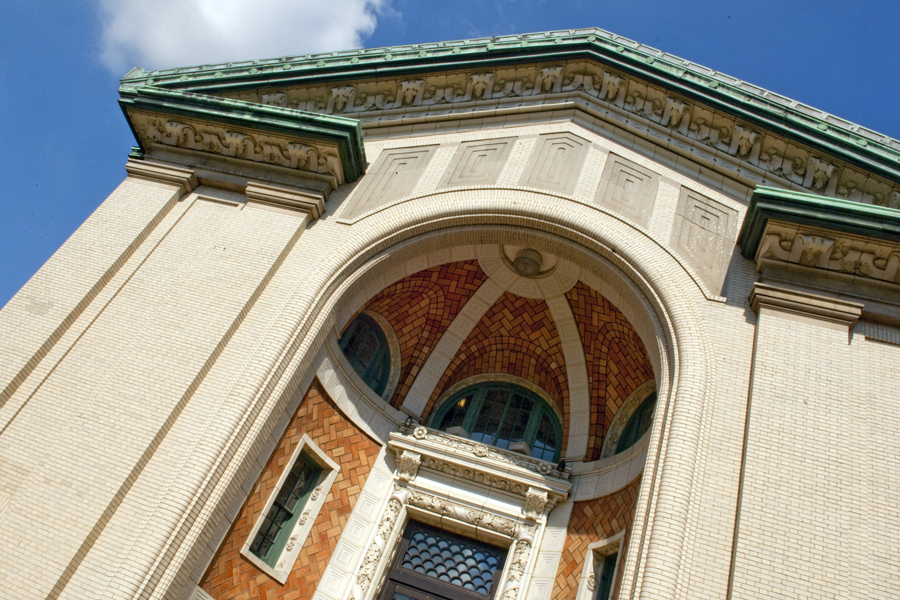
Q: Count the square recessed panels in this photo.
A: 5